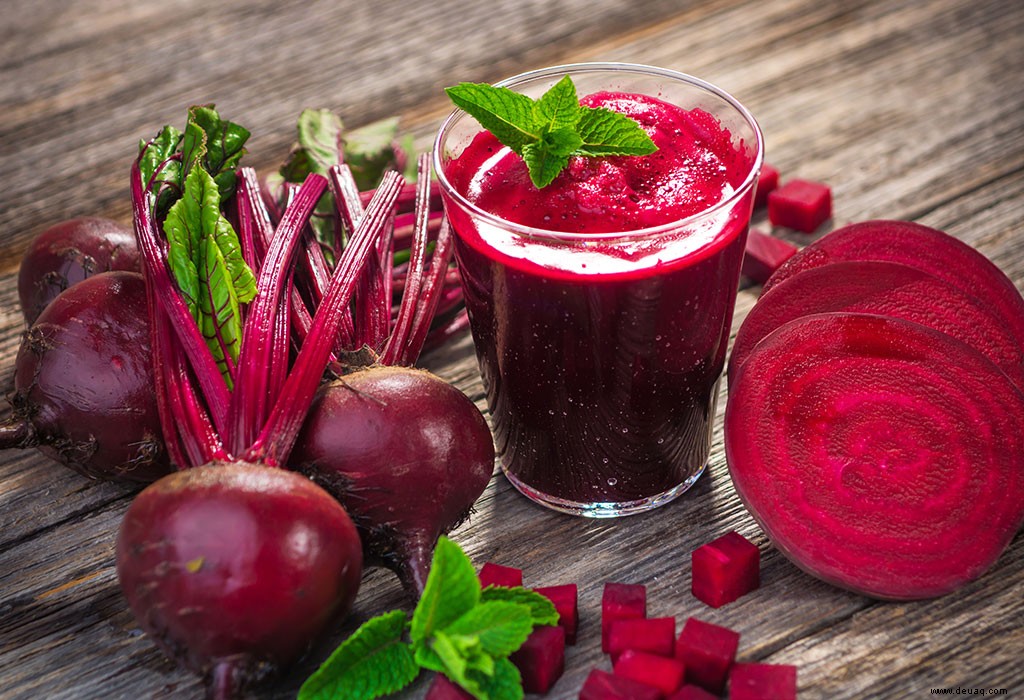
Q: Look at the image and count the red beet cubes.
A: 15